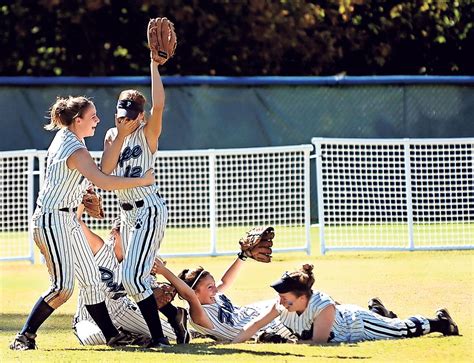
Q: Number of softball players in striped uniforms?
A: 5